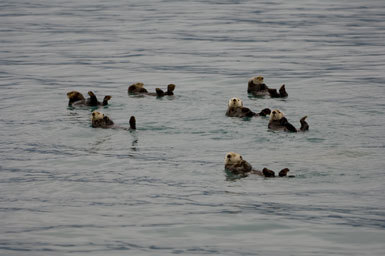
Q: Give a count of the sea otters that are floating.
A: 7